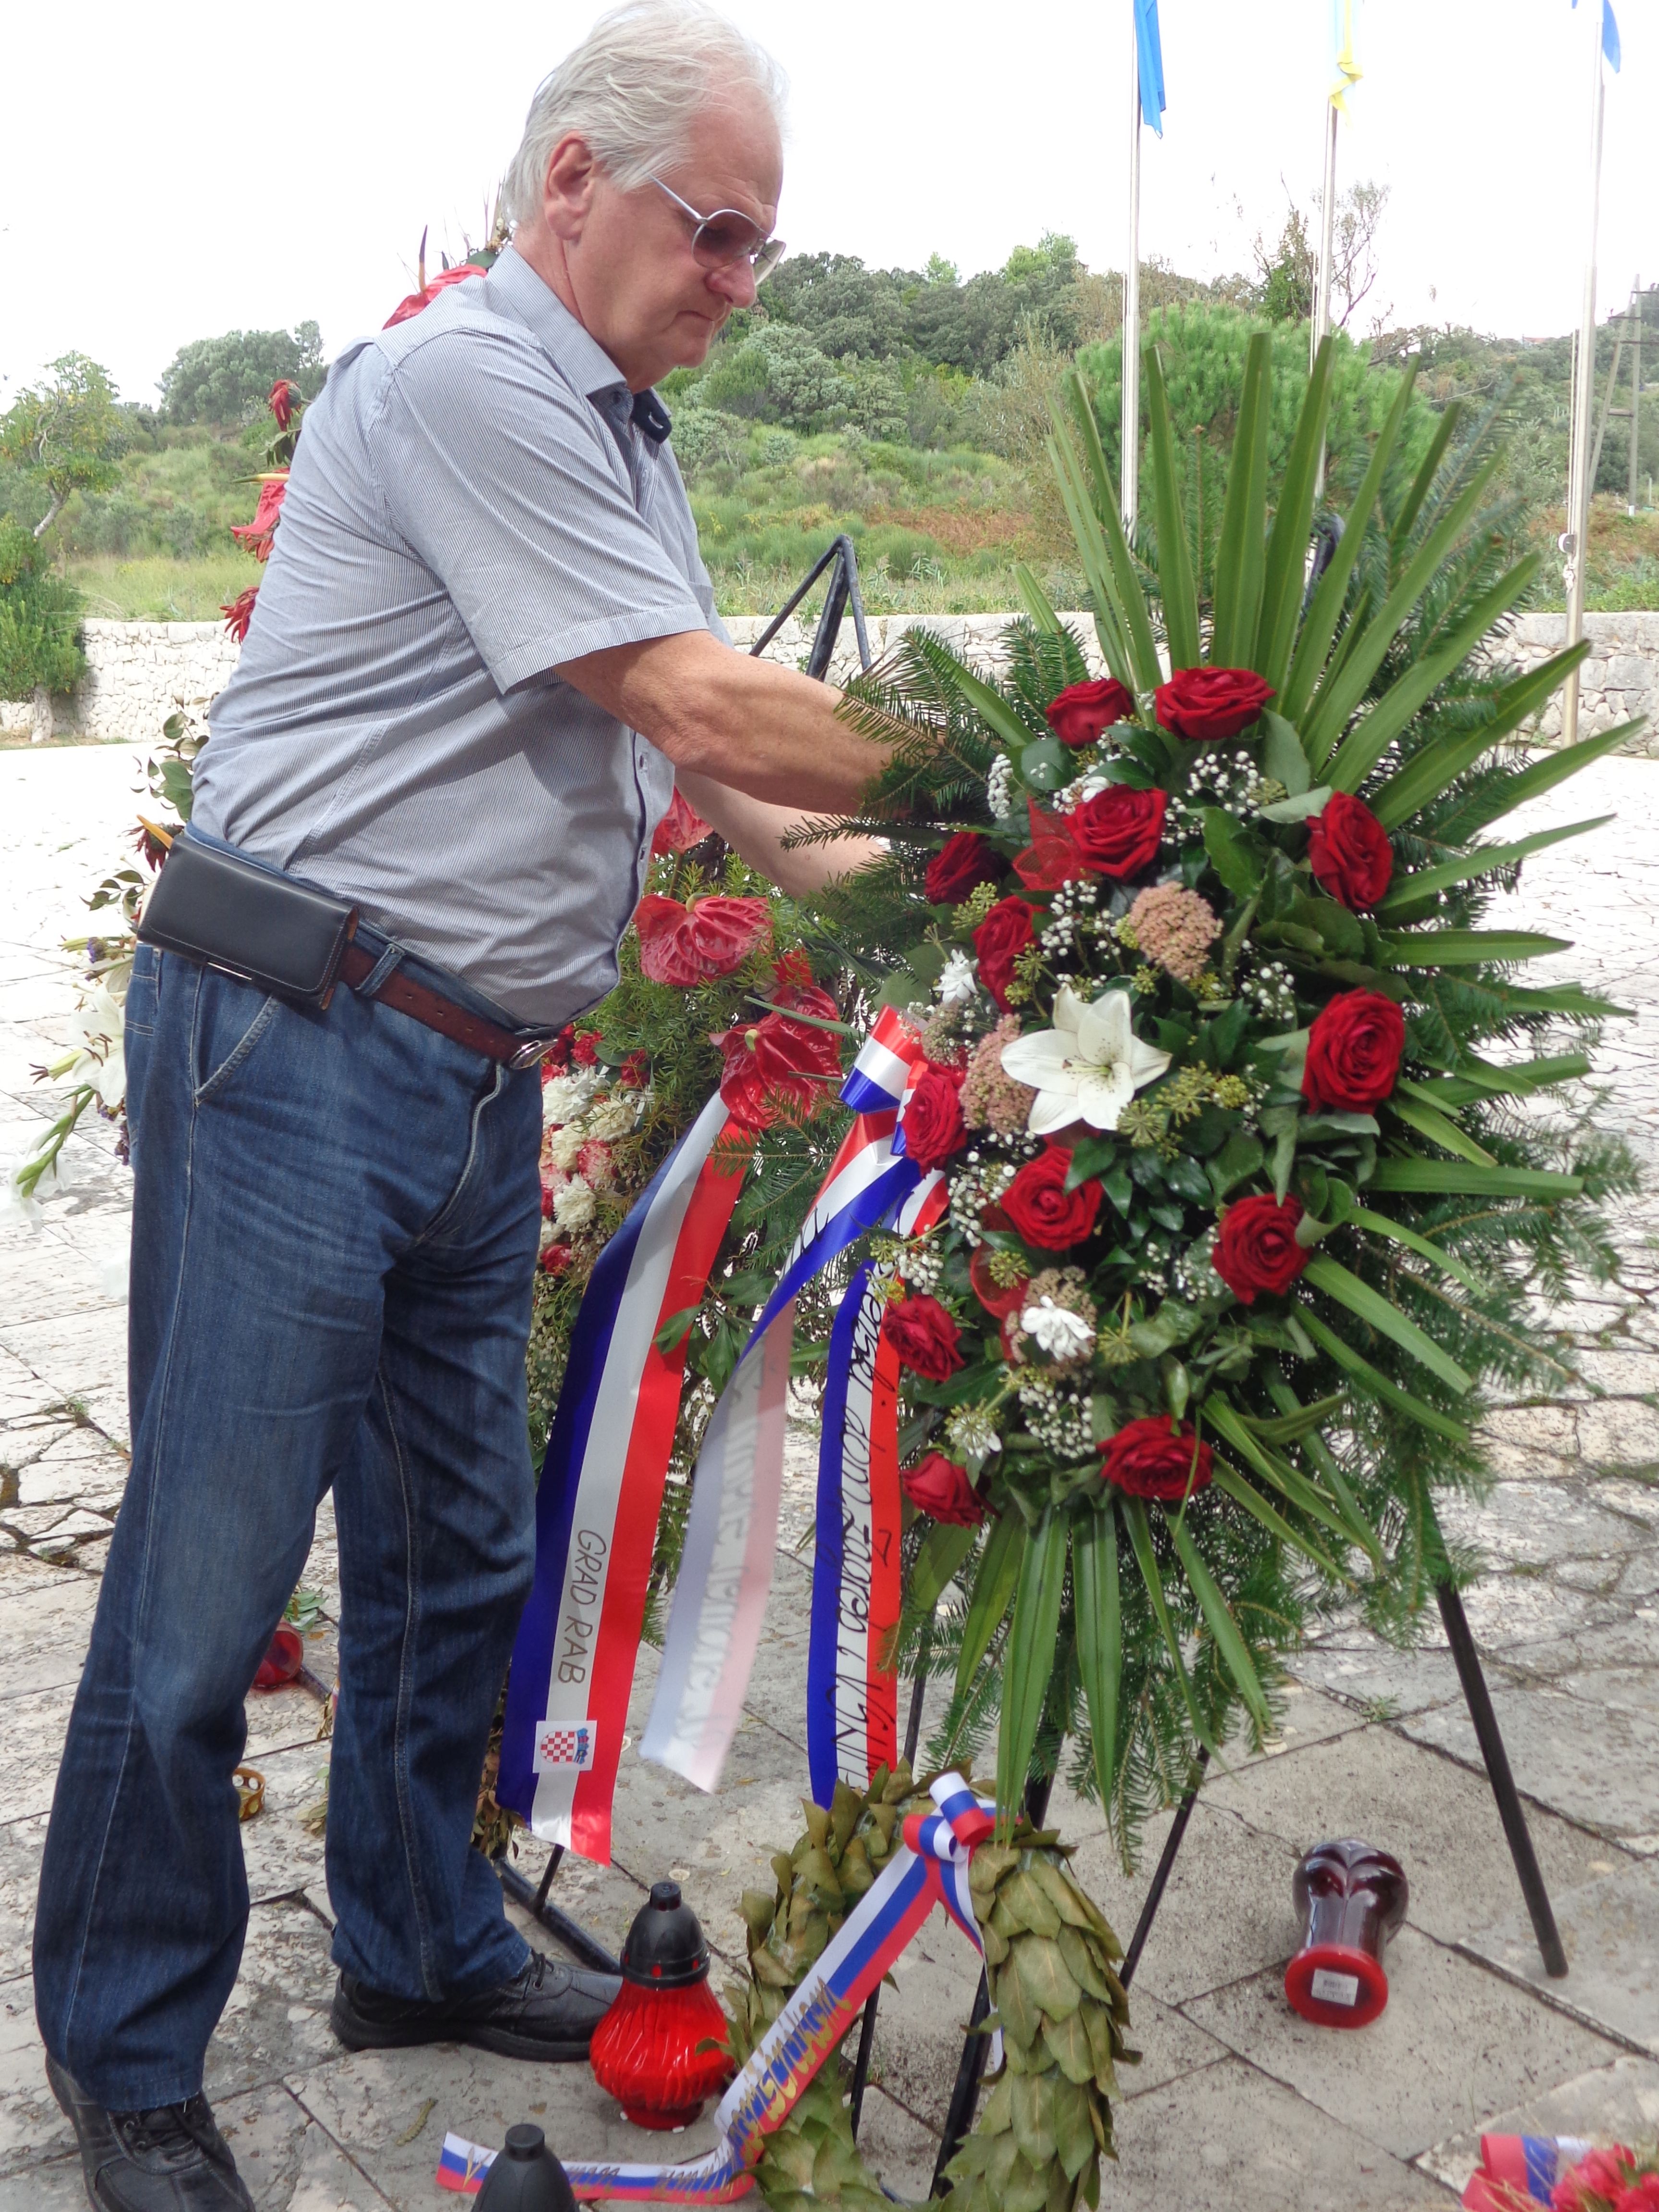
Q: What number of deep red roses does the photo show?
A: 13